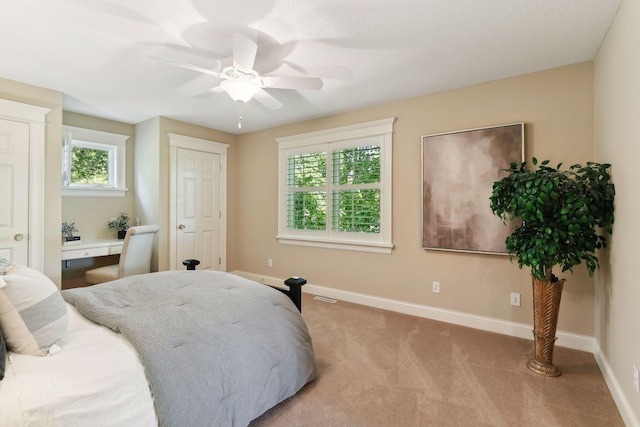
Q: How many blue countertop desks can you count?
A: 0